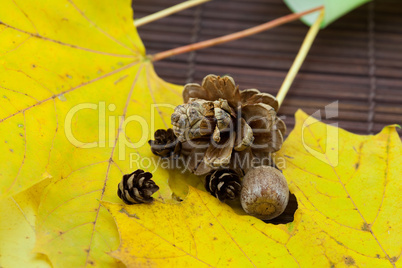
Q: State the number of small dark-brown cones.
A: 3